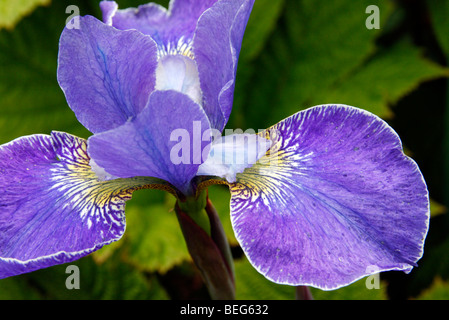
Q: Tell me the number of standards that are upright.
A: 3